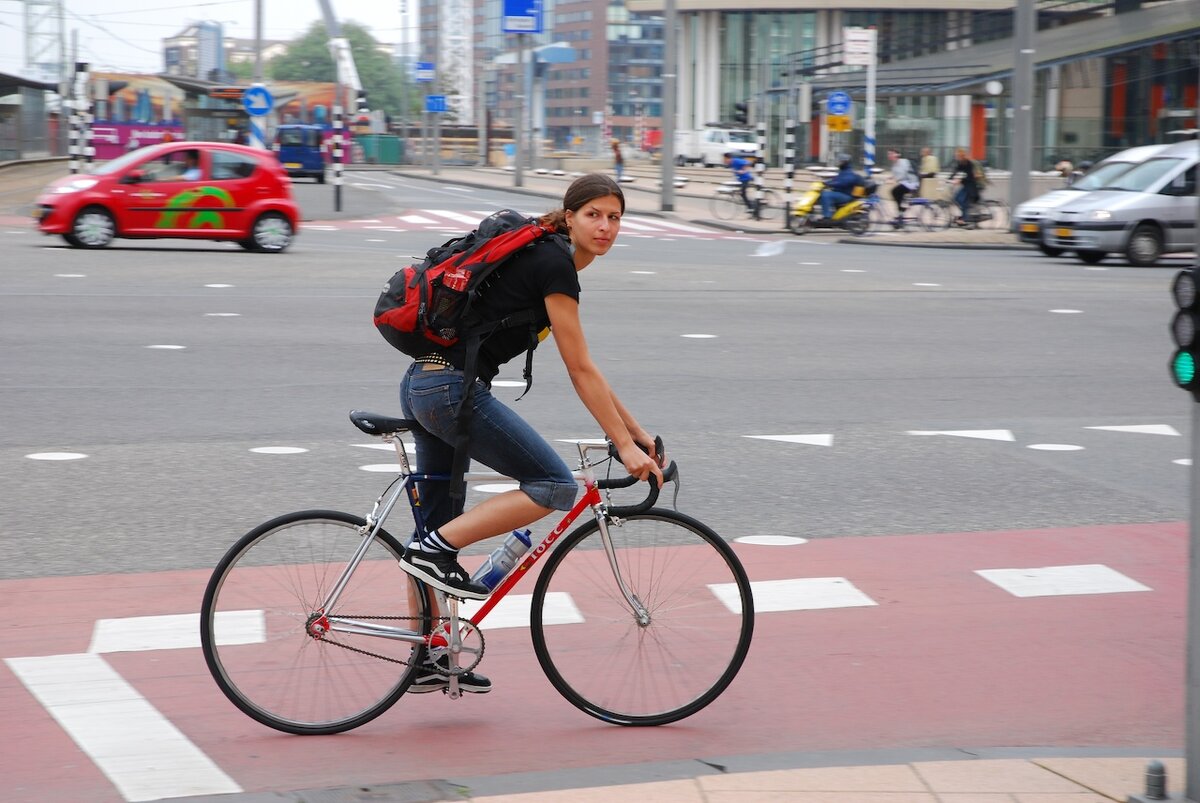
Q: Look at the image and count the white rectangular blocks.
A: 5